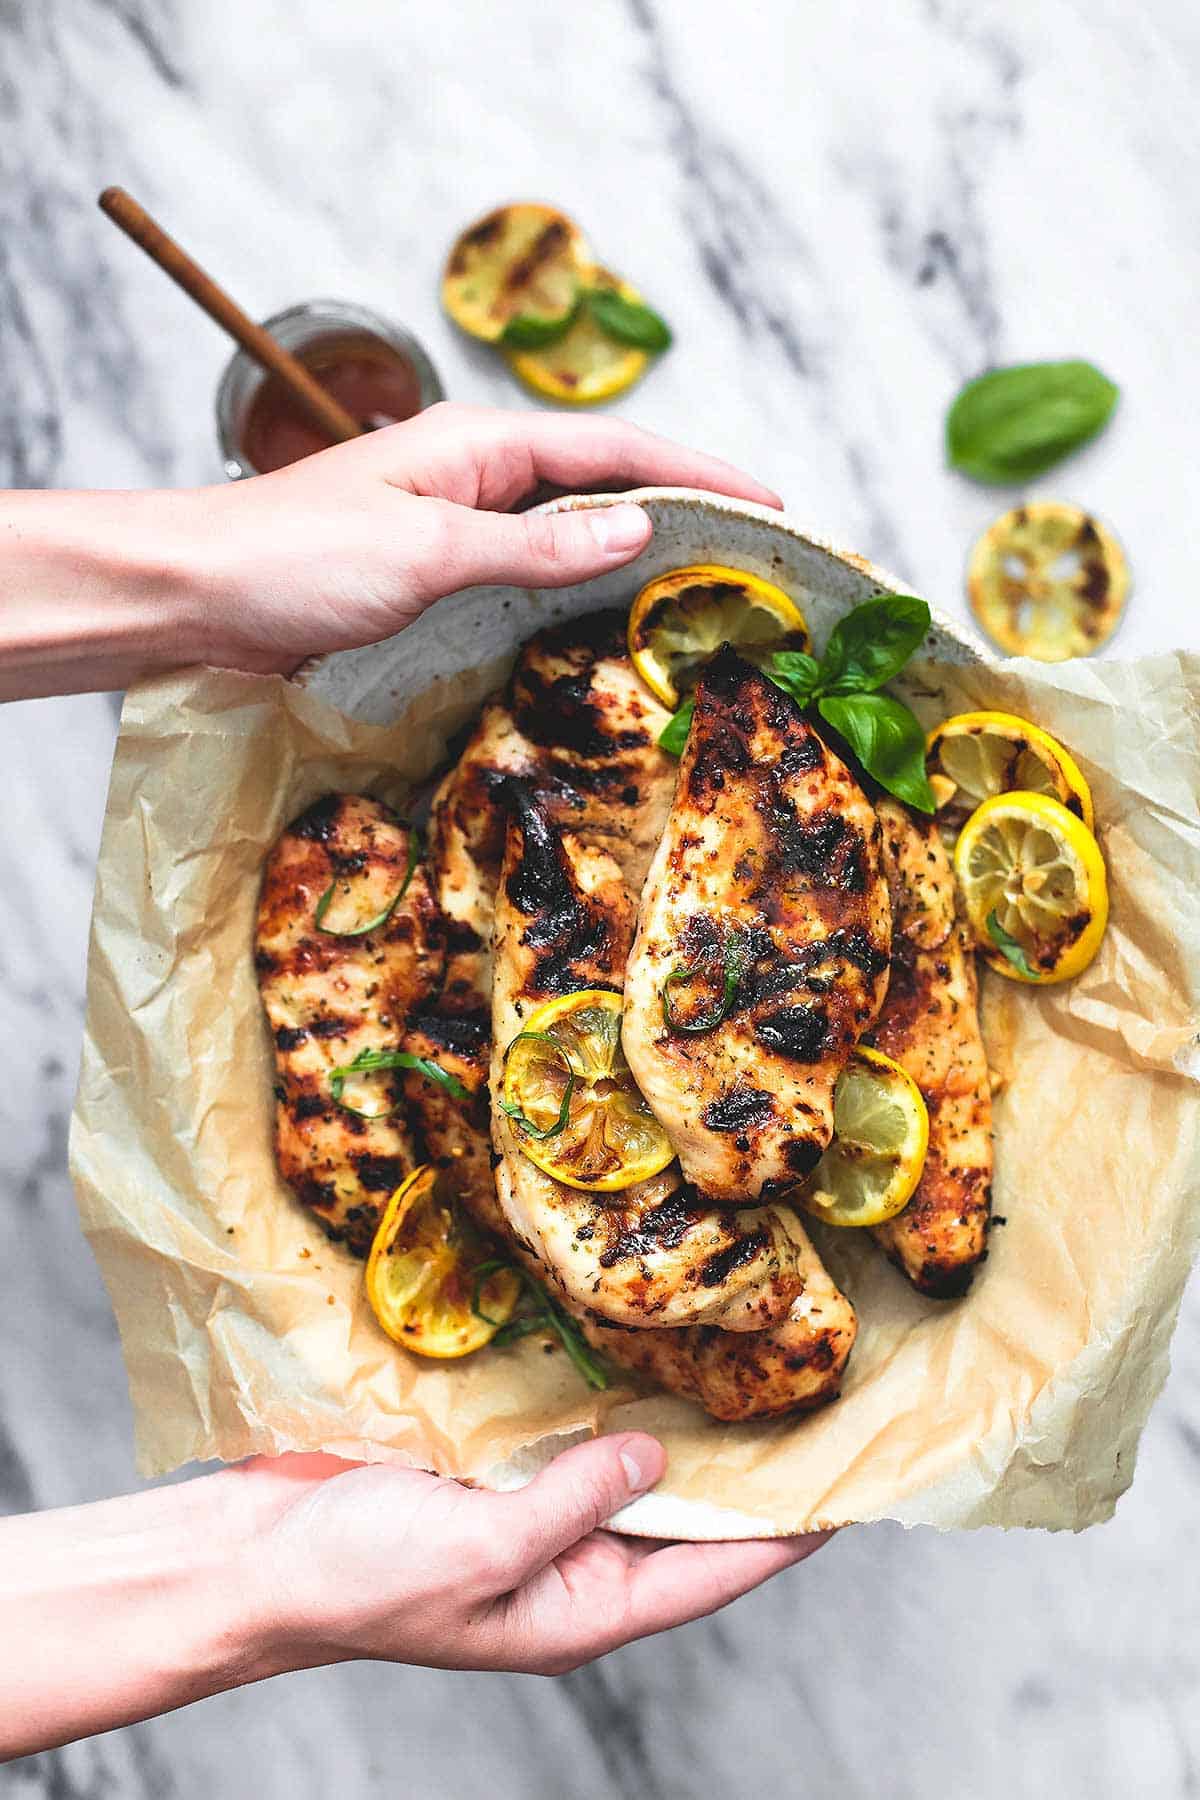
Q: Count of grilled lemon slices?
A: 9